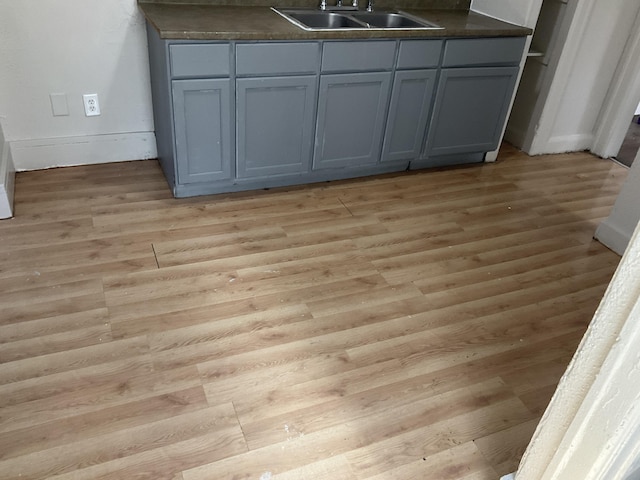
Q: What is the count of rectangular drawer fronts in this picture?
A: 5